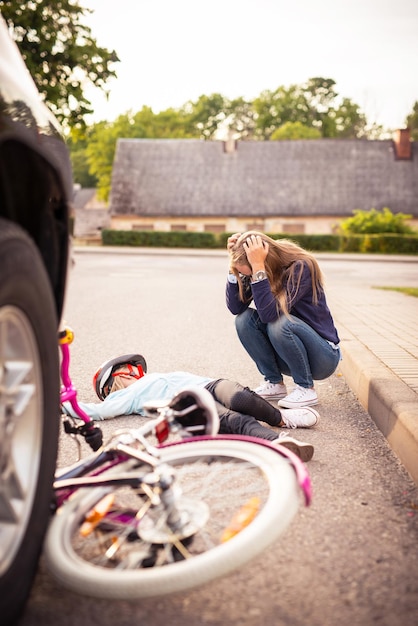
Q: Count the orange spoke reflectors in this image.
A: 2